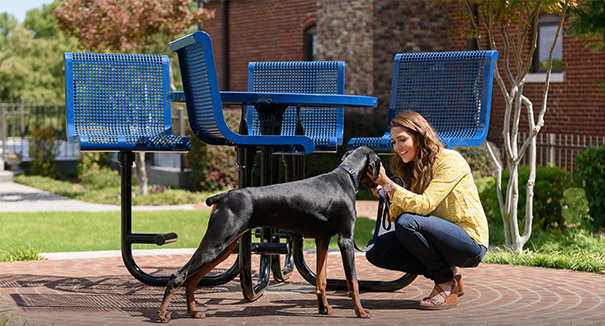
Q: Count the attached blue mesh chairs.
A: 4